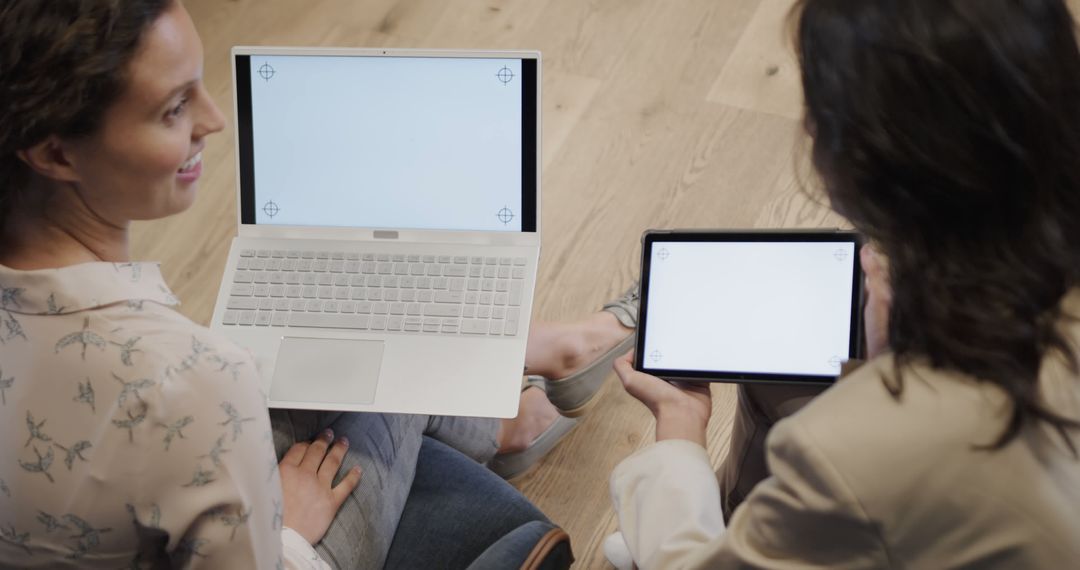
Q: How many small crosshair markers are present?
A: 8